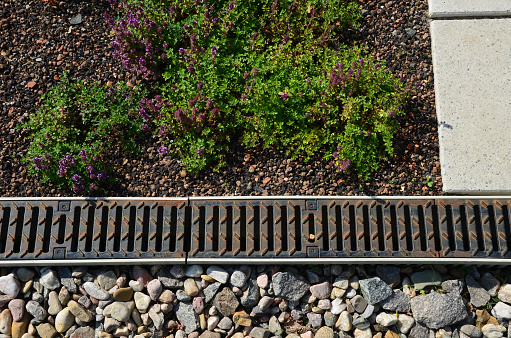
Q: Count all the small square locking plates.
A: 4